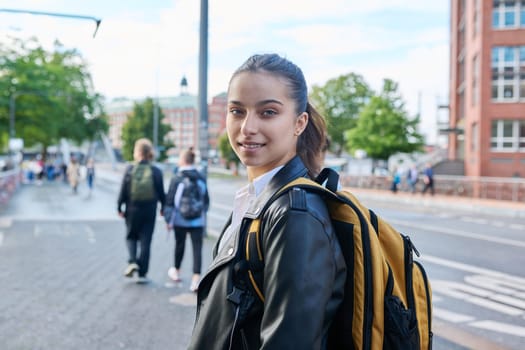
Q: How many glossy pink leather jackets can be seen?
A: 0